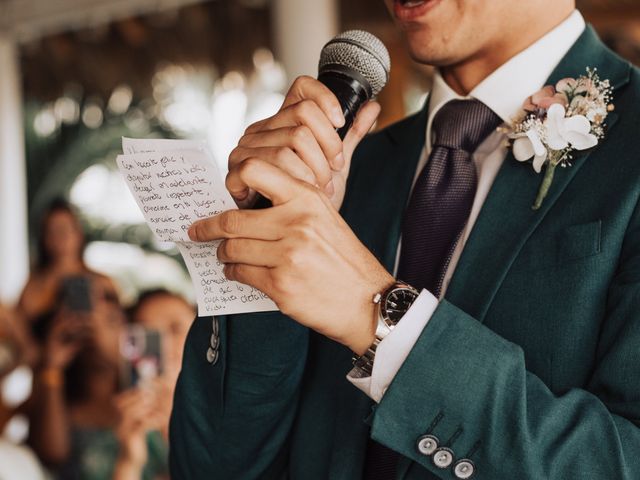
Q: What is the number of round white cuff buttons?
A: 3